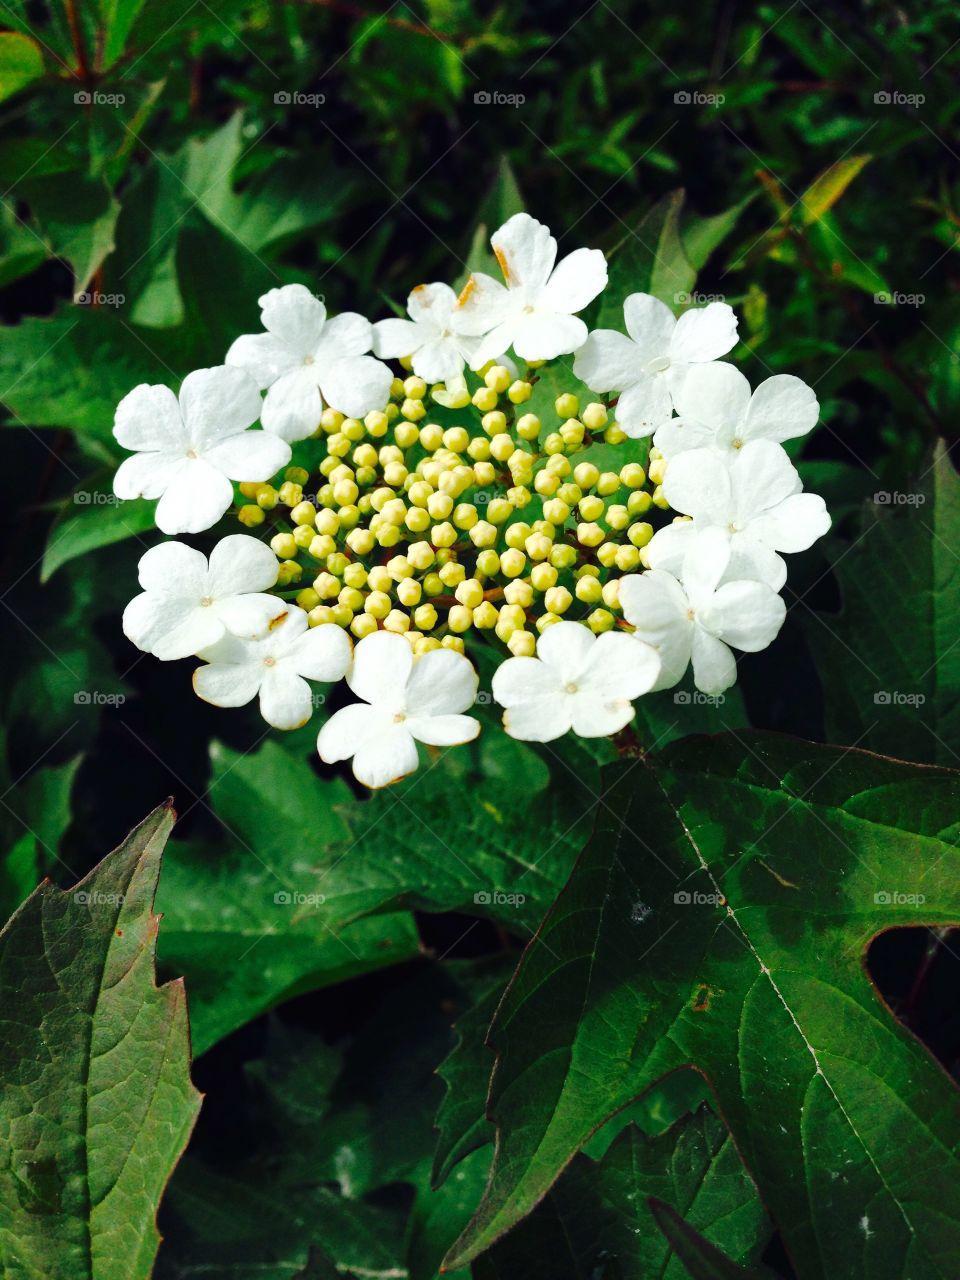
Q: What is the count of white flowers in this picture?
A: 12